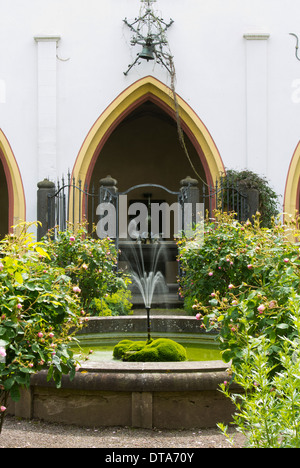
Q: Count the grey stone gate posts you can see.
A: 4